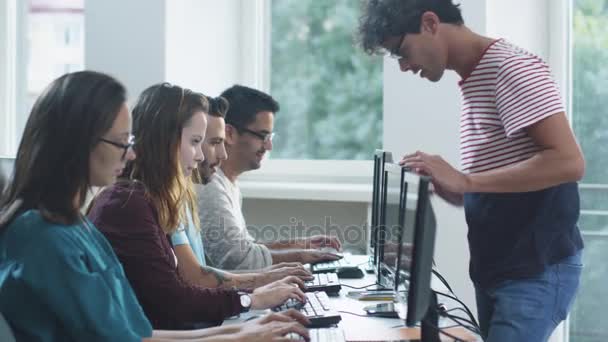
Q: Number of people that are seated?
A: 4